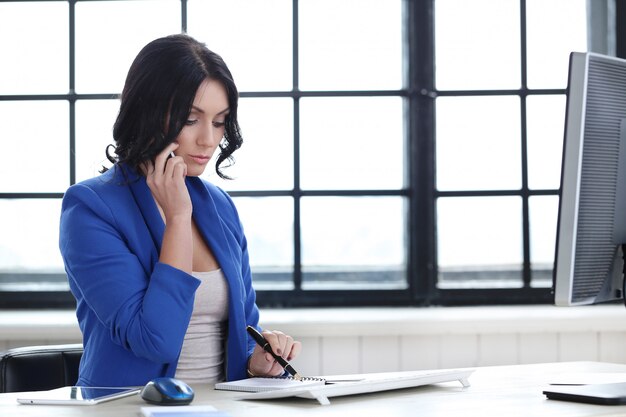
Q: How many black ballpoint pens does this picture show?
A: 1